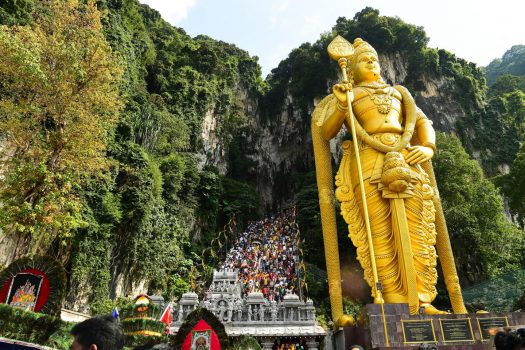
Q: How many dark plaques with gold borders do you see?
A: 3